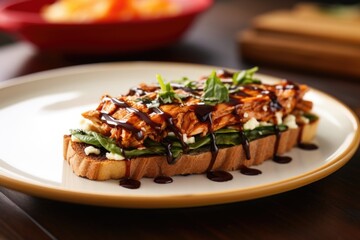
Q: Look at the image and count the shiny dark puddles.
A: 6